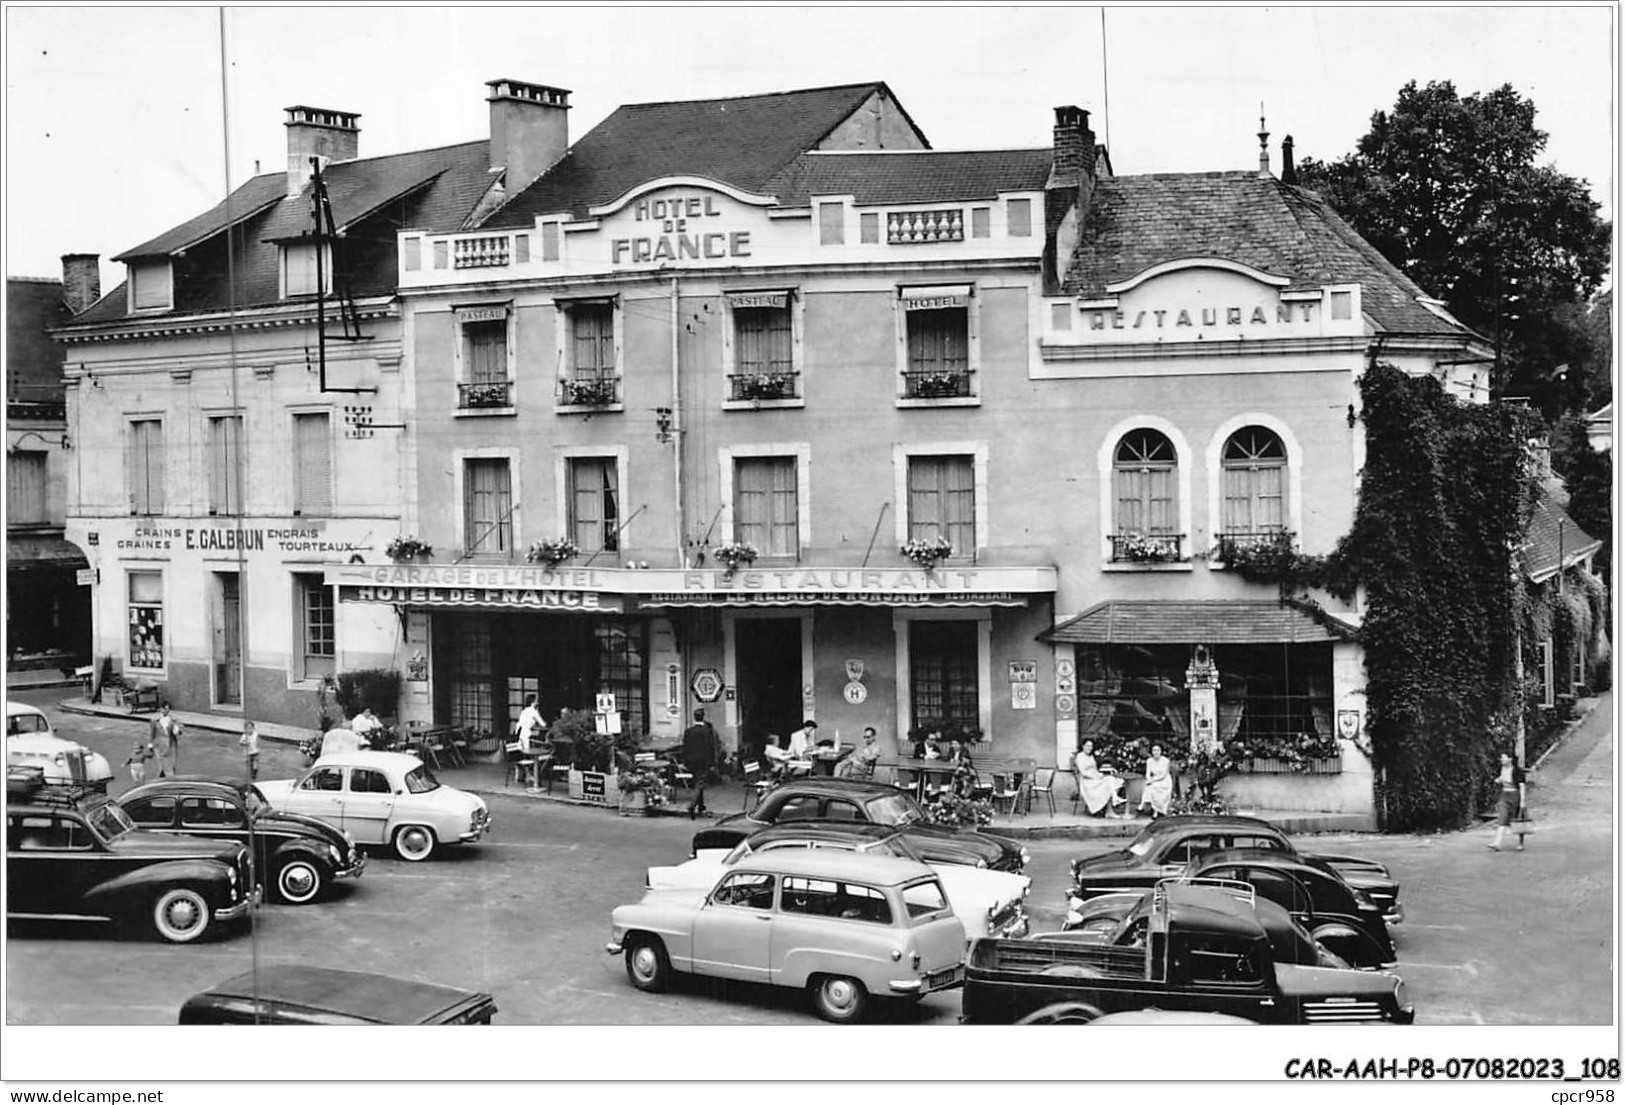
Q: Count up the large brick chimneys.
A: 4